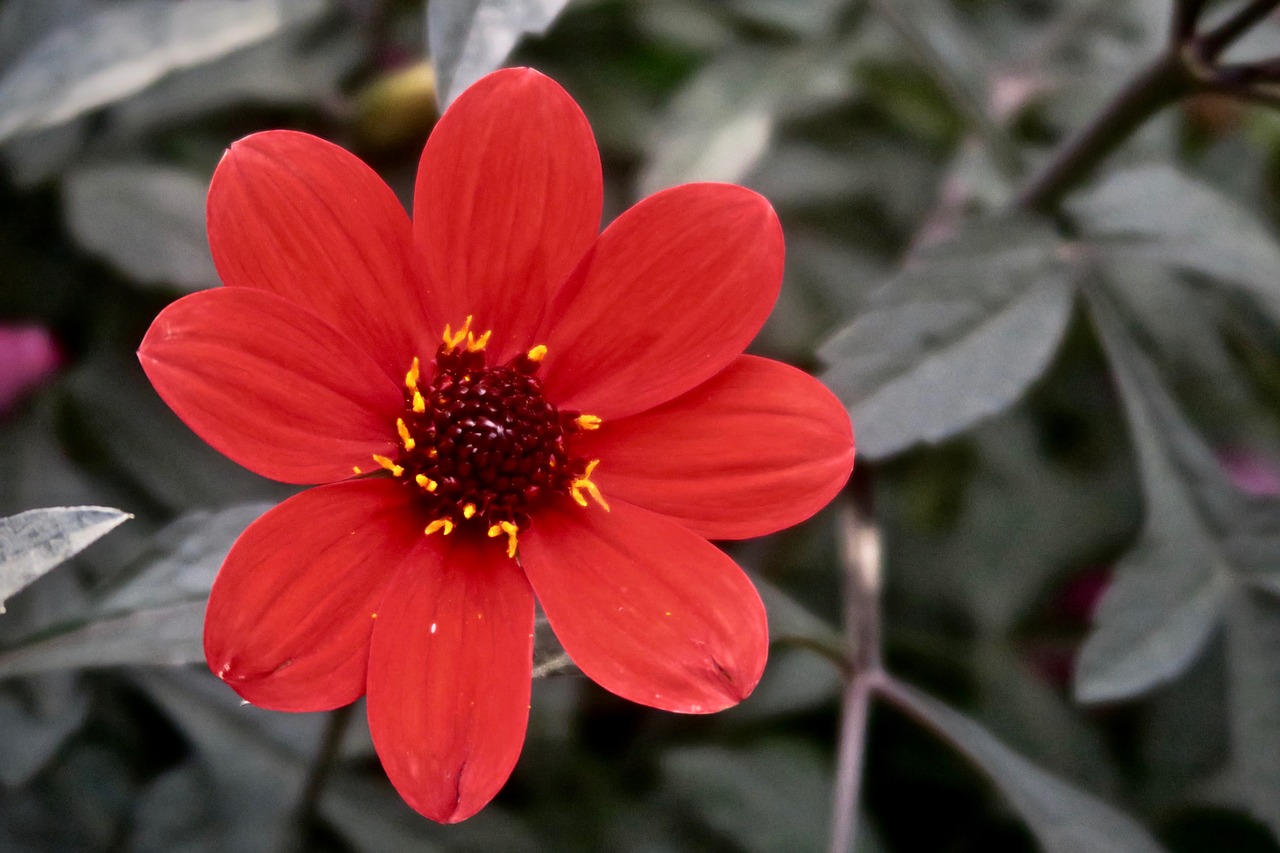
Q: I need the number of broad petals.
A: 8